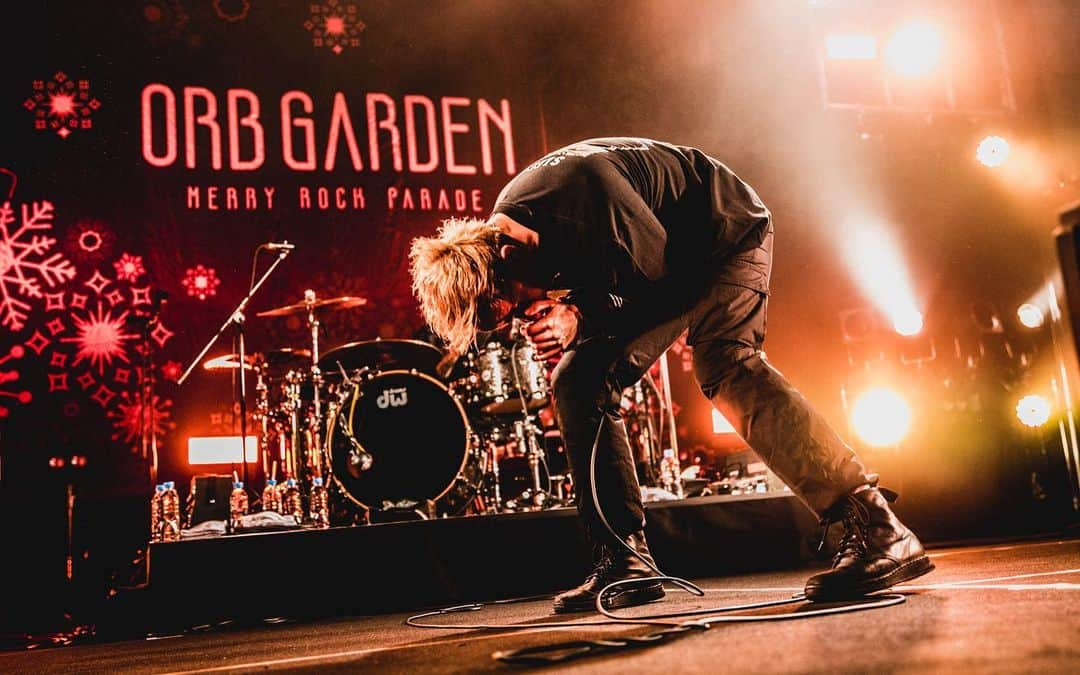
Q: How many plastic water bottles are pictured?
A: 7